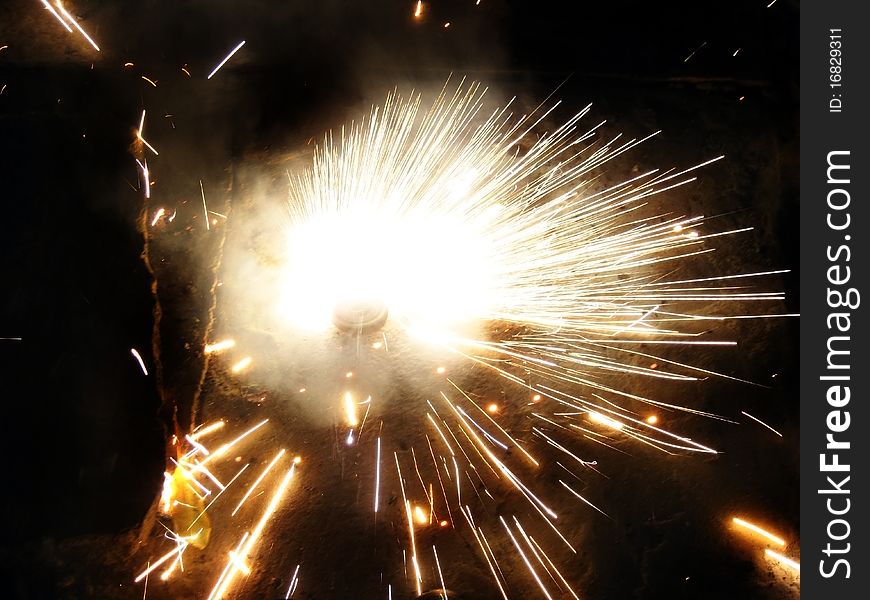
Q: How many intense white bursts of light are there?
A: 1